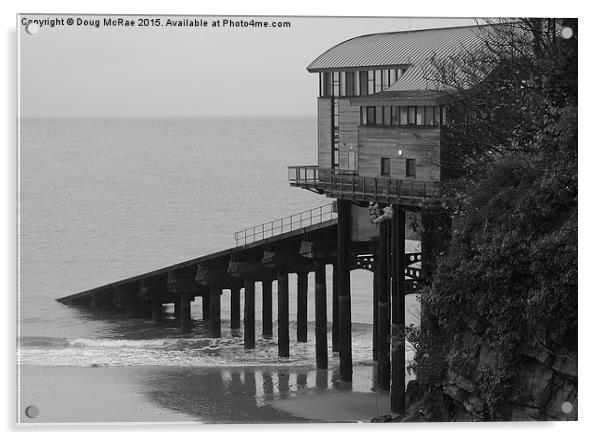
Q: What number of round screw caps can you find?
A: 4